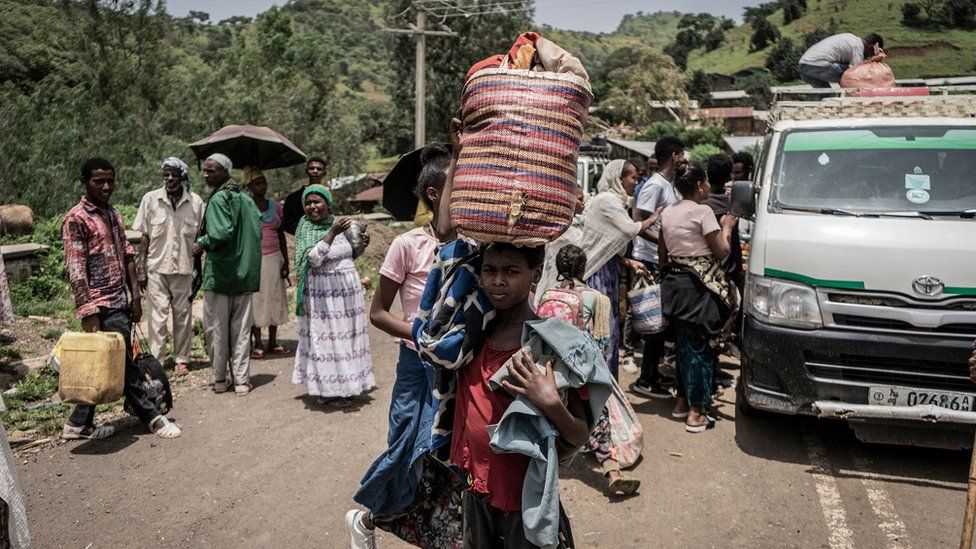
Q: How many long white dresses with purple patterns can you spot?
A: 1